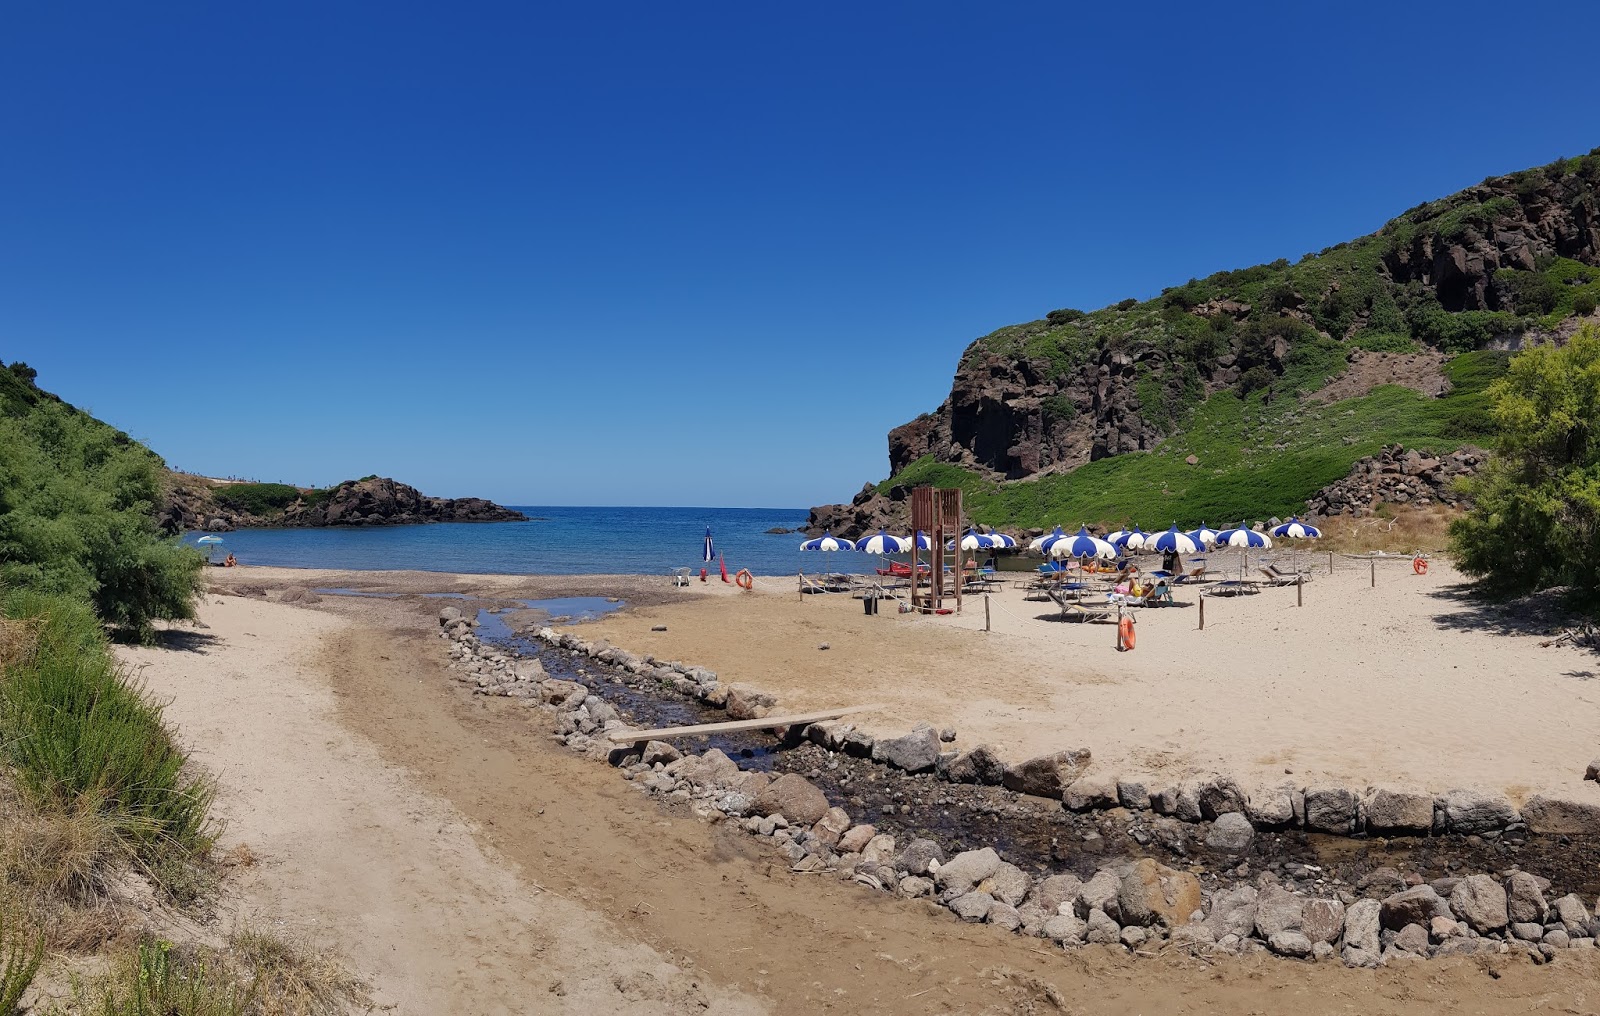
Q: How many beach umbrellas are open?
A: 15